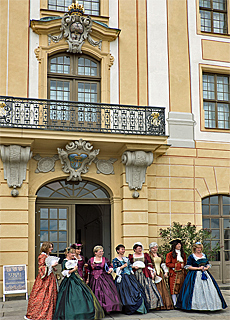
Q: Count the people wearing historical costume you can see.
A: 9